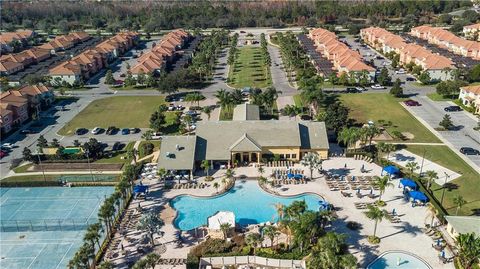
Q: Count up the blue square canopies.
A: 4